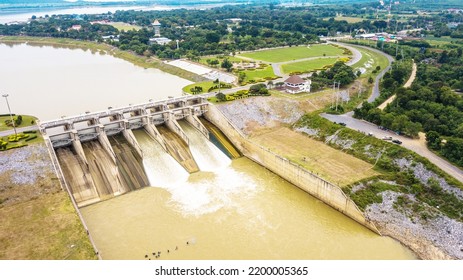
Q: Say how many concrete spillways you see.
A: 7